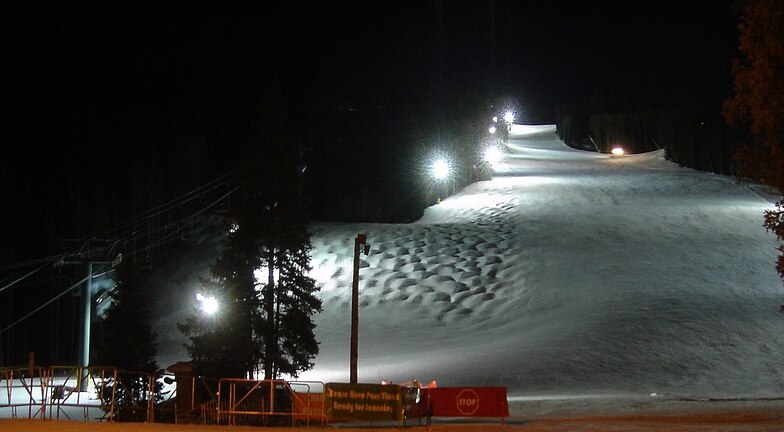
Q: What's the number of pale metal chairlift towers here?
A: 1